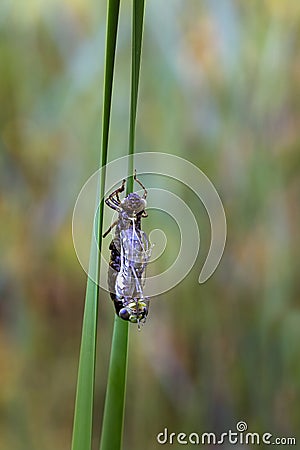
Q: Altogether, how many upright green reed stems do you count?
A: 2